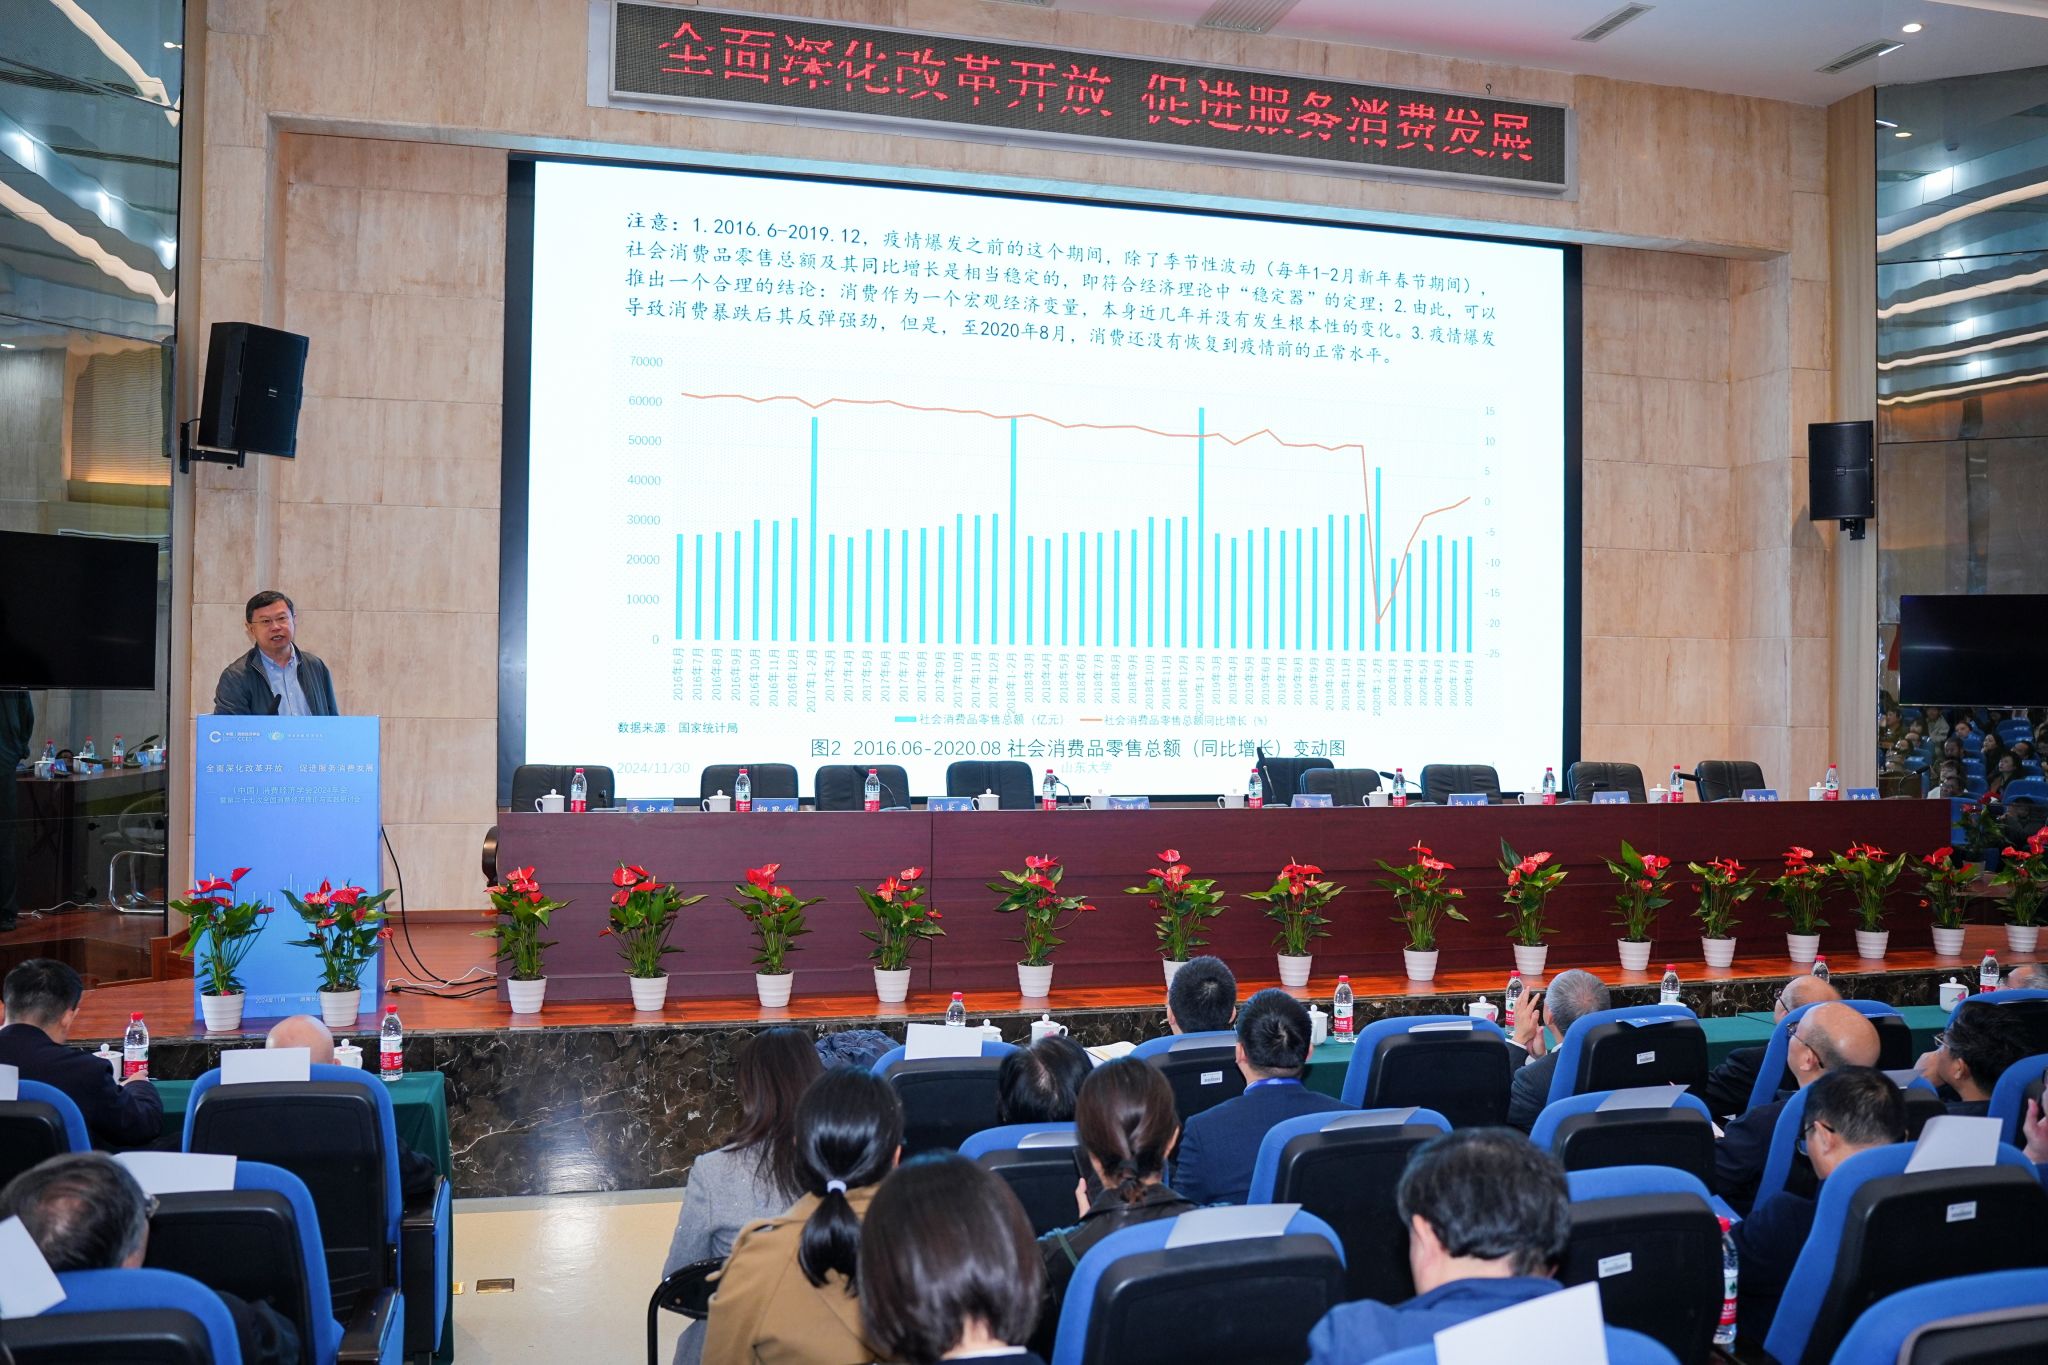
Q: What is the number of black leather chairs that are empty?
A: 9